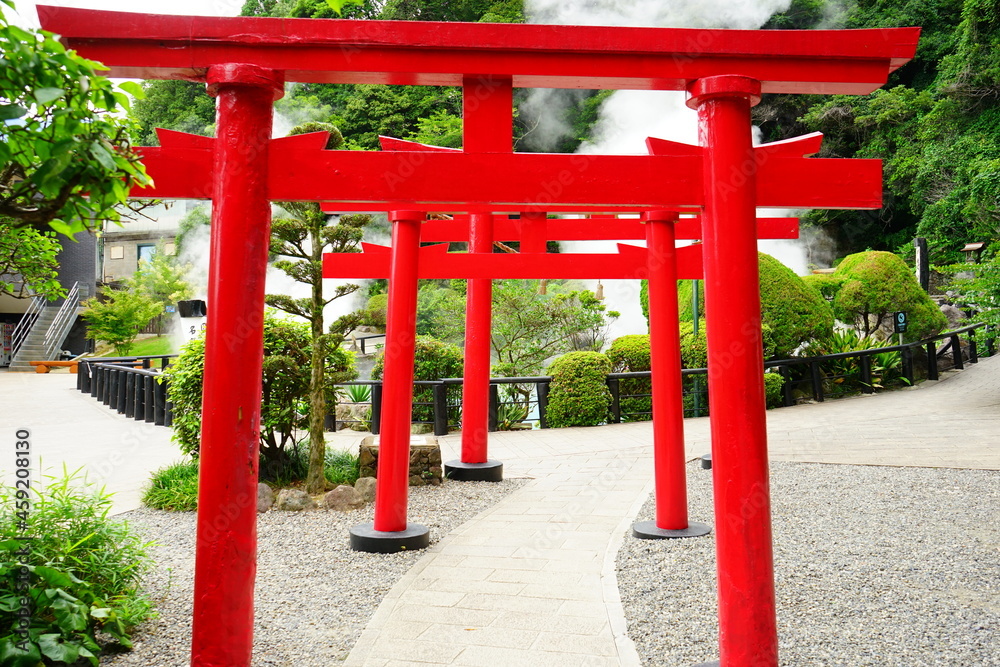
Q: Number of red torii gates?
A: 3